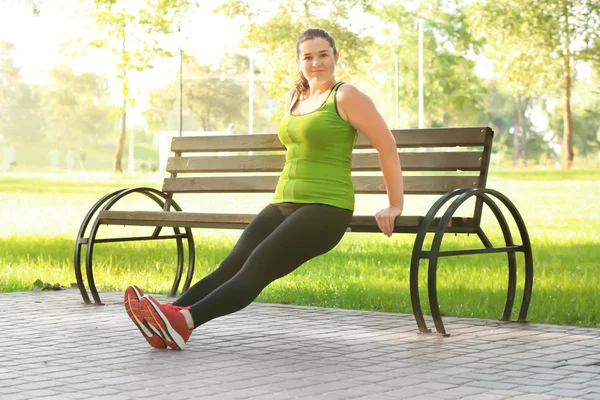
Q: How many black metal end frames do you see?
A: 2